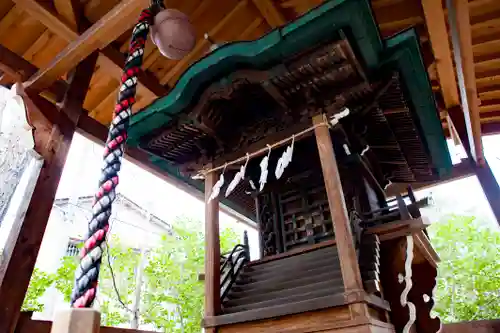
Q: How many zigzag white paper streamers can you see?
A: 4